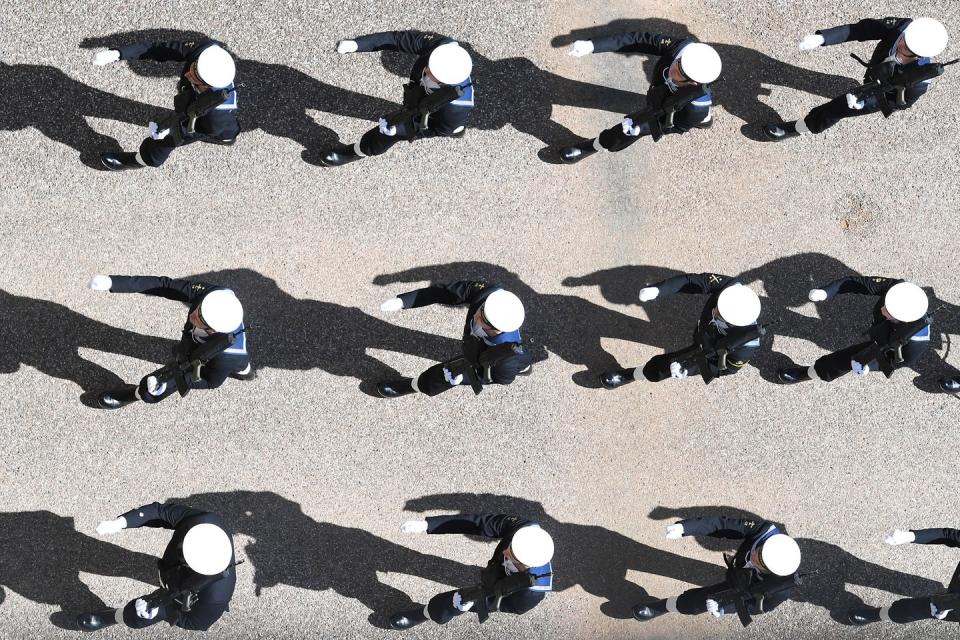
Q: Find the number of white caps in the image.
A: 11